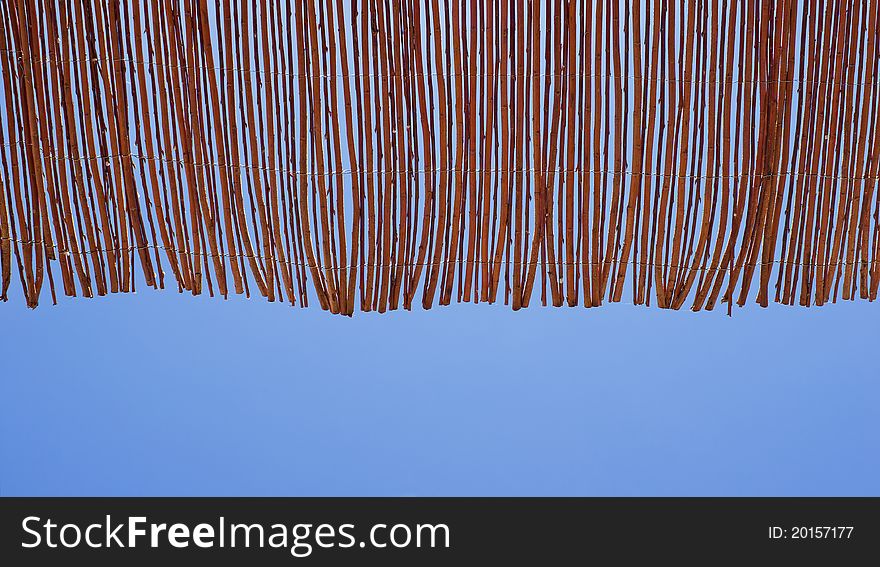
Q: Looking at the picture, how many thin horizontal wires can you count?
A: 3